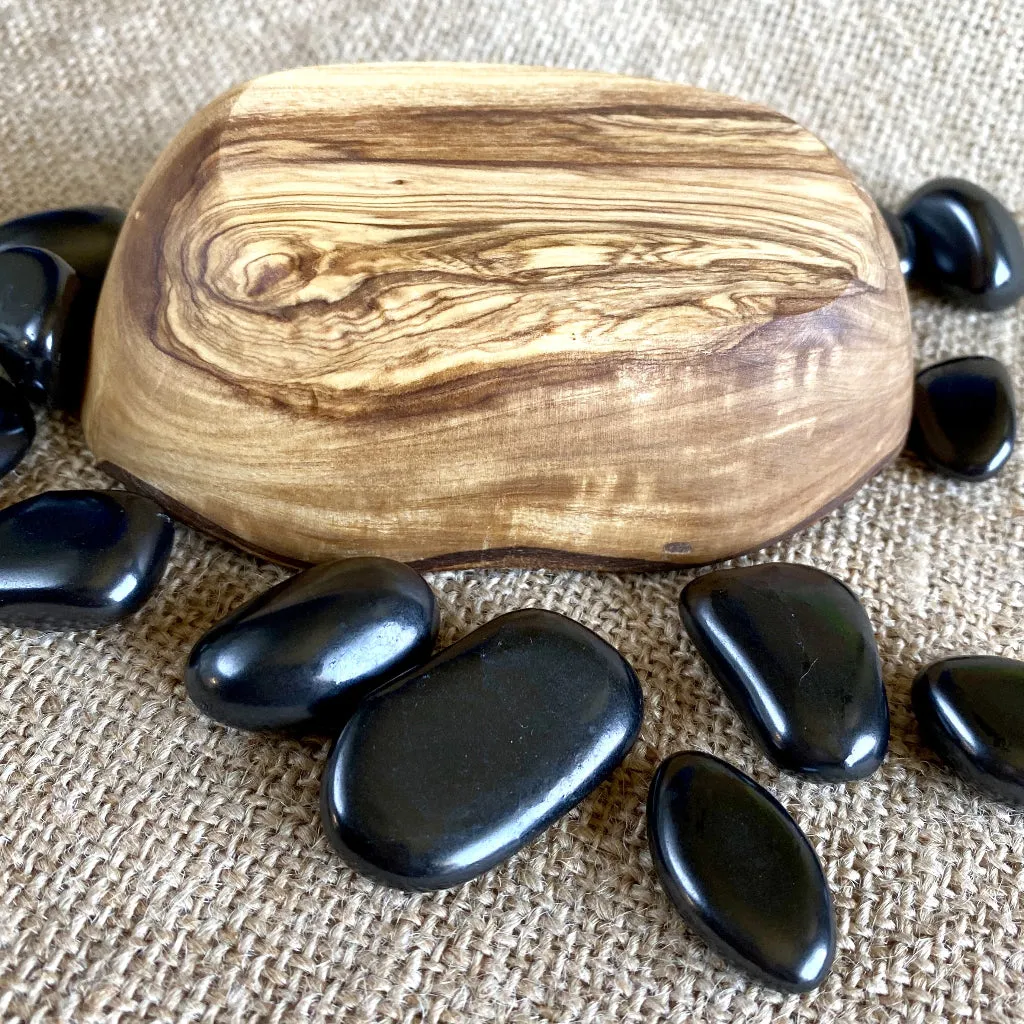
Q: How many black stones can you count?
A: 12